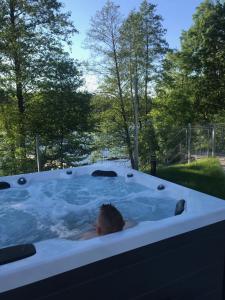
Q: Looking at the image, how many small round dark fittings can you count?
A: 4